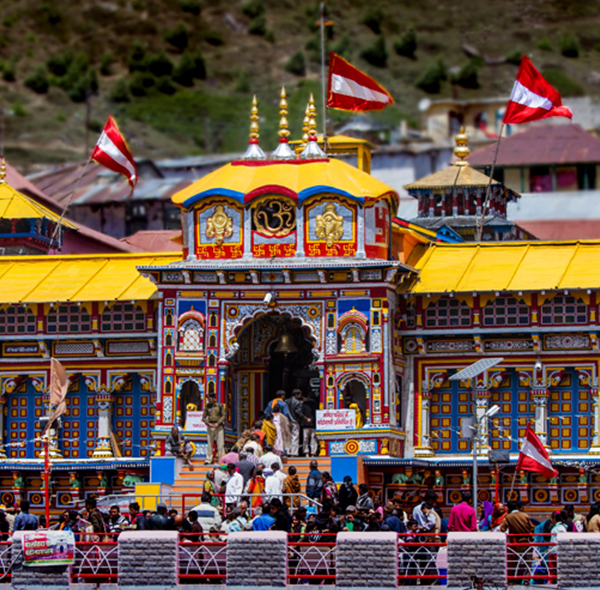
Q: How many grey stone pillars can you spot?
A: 6